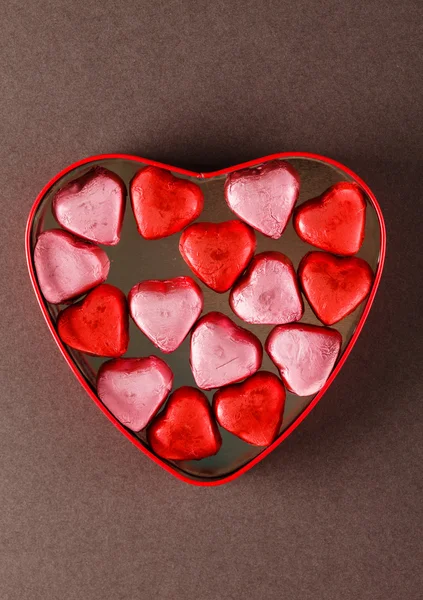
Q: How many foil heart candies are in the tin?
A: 15